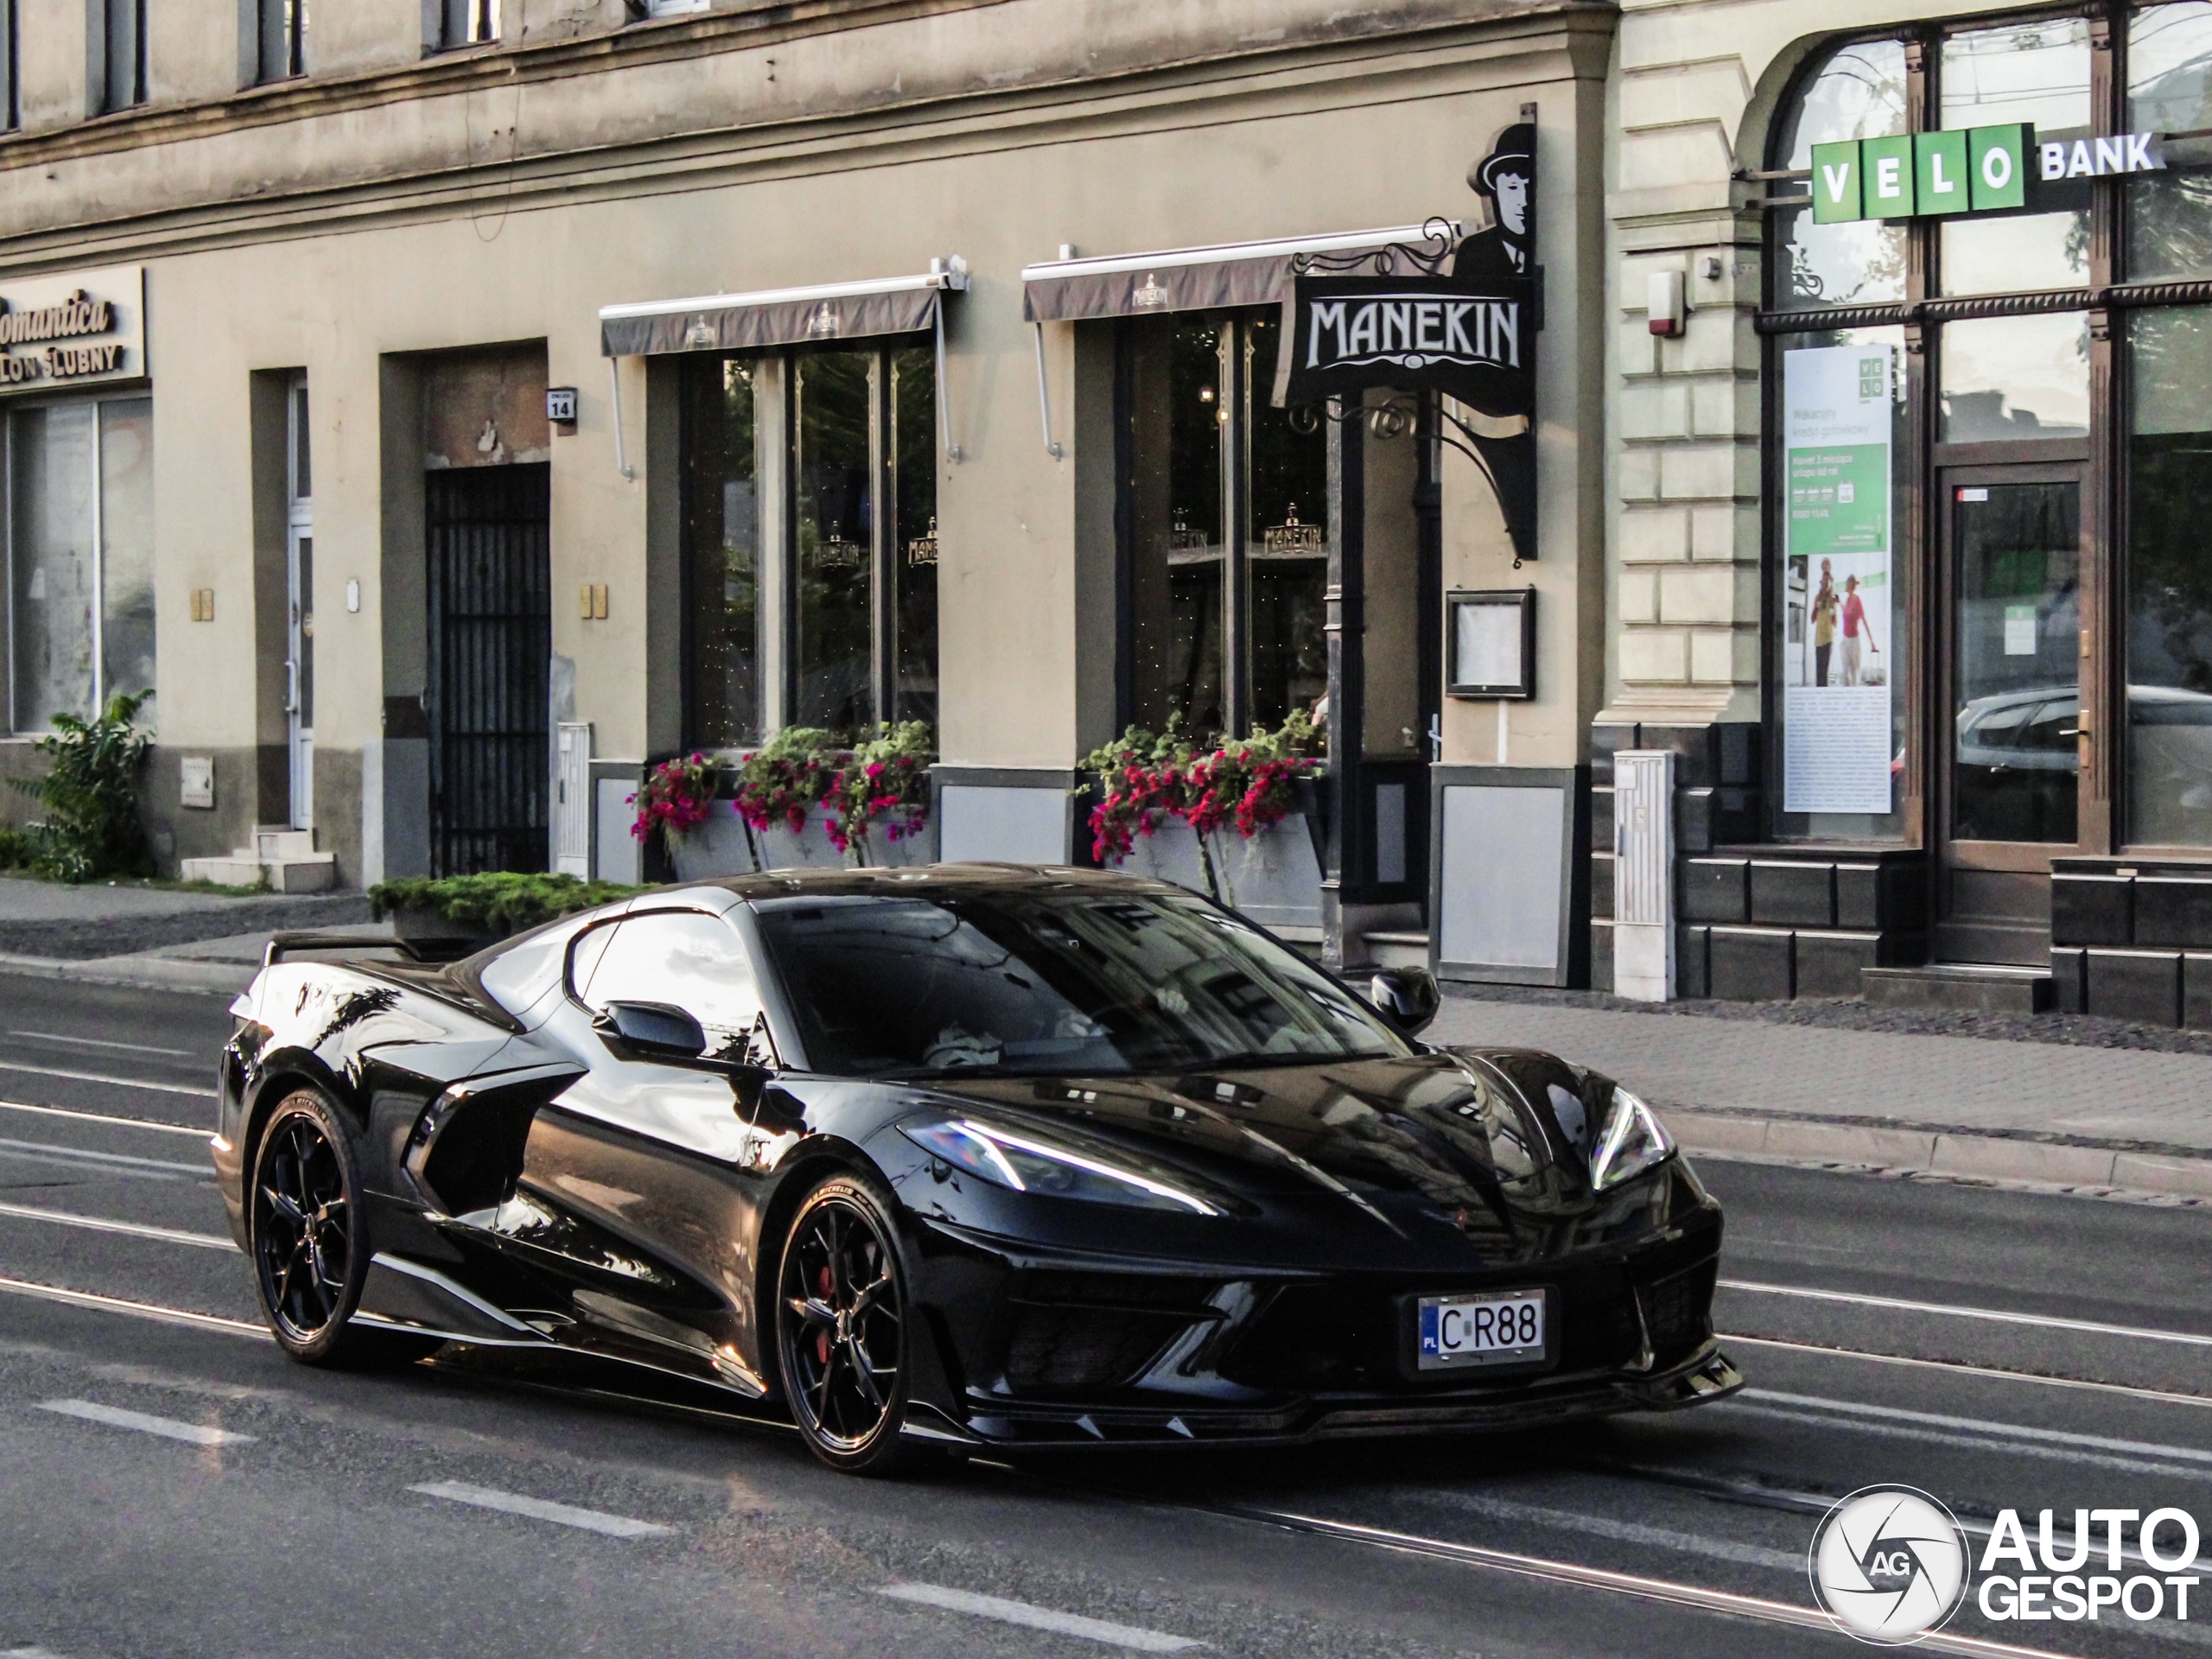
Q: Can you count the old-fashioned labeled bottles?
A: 0